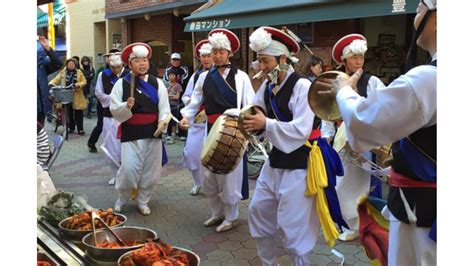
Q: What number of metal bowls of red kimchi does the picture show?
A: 3